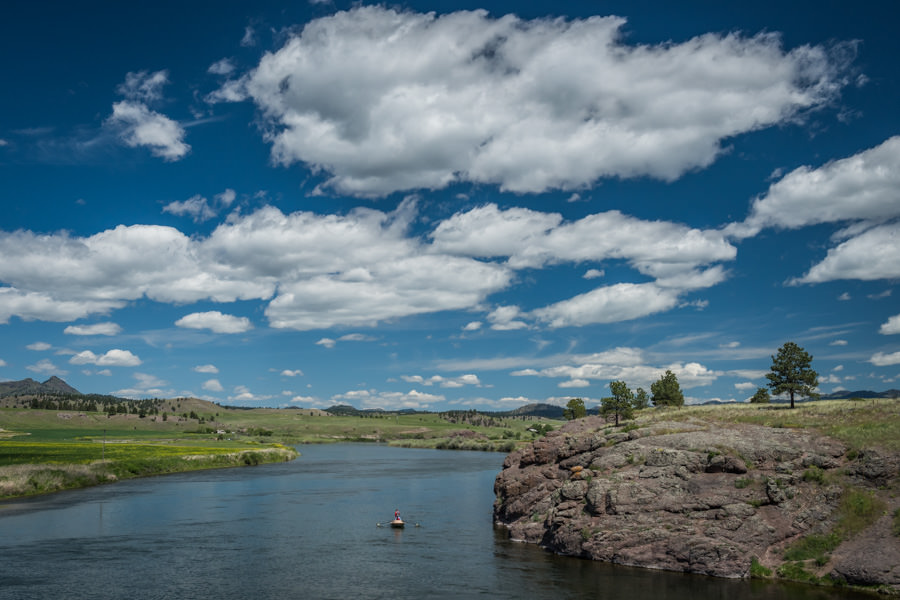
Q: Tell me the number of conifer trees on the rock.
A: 6